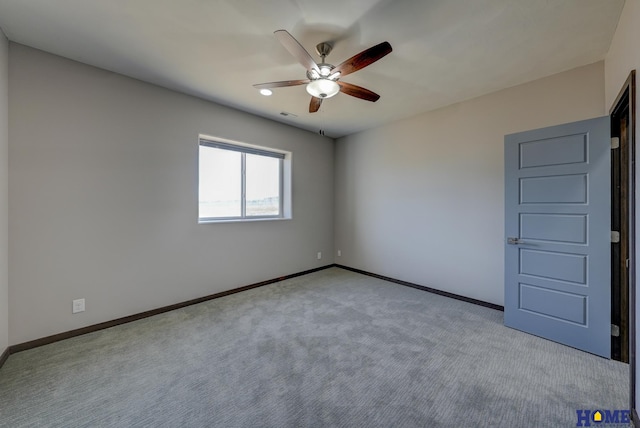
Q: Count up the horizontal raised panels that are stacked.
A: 5